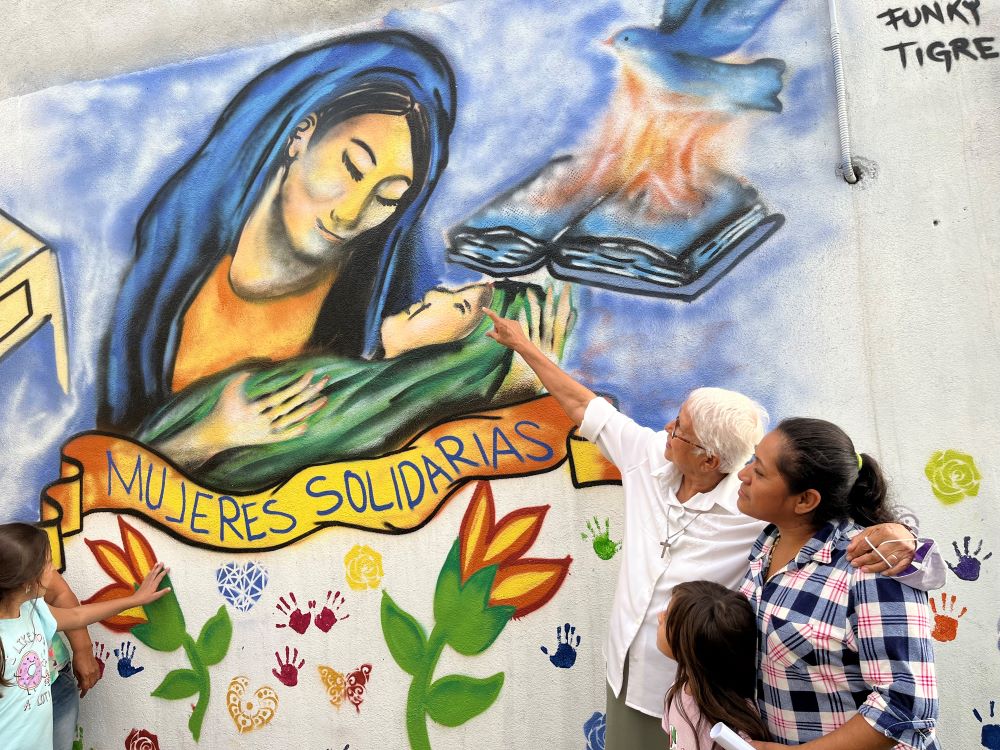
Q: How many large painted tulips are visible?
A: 2